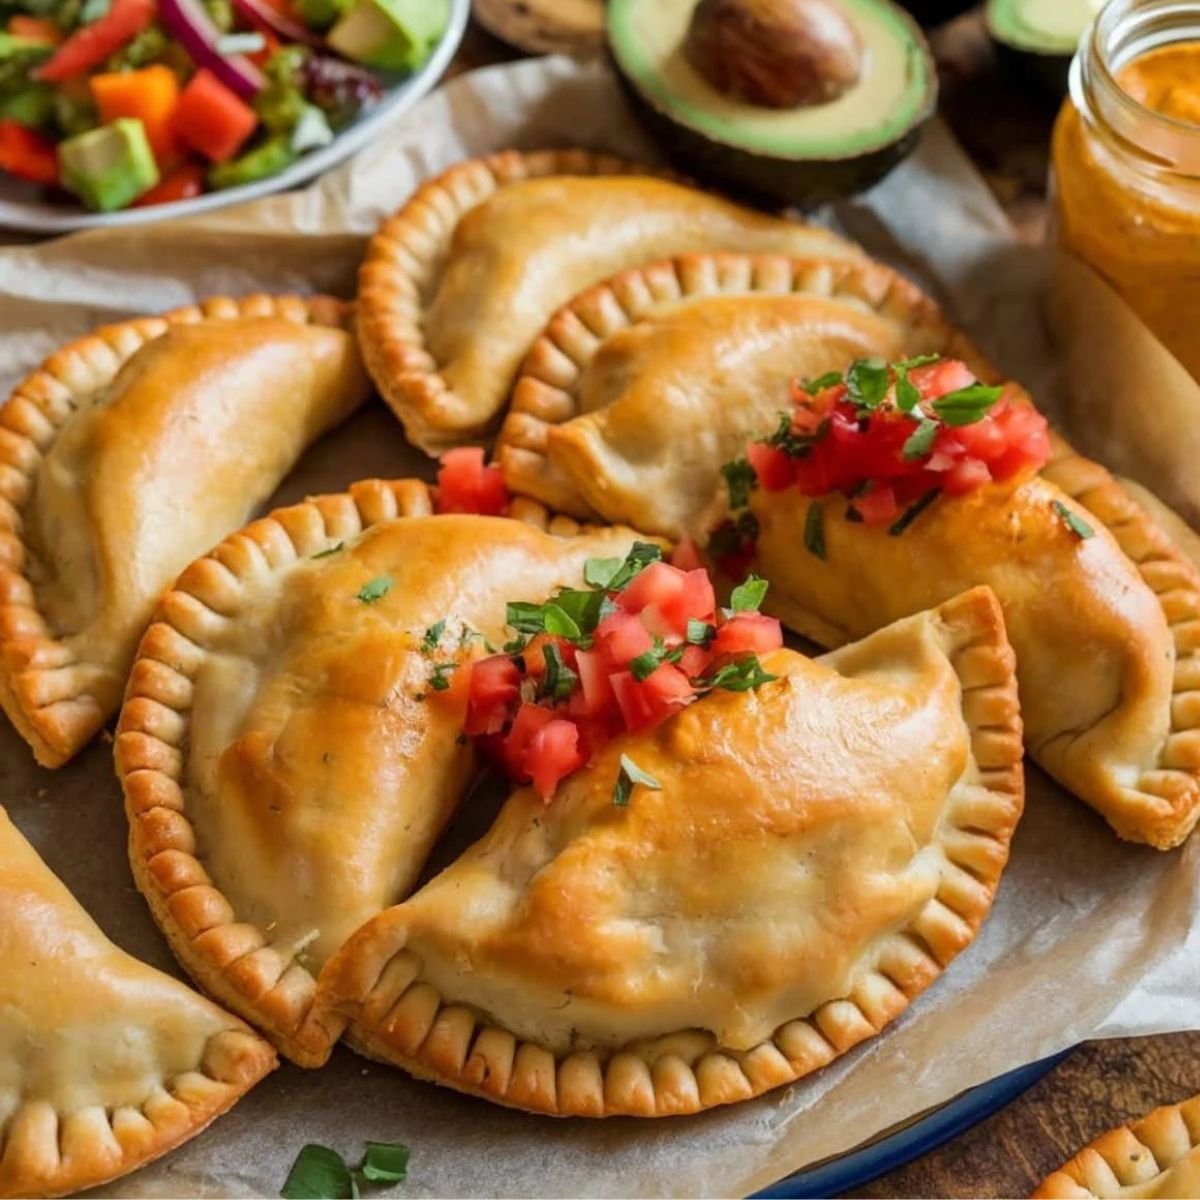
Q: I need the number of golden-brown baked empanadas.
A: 8